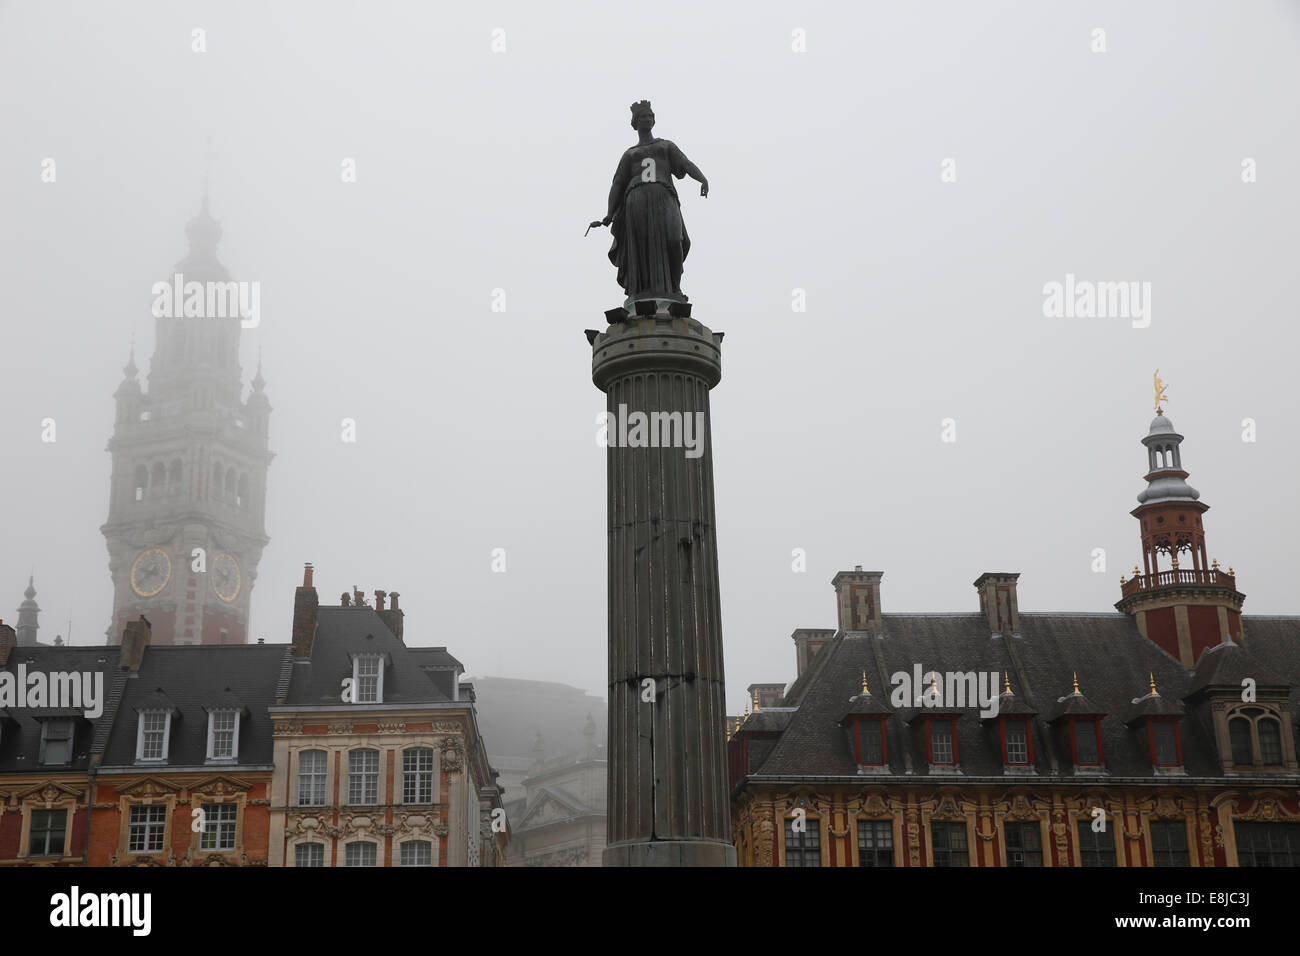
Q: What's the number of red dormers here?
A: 5